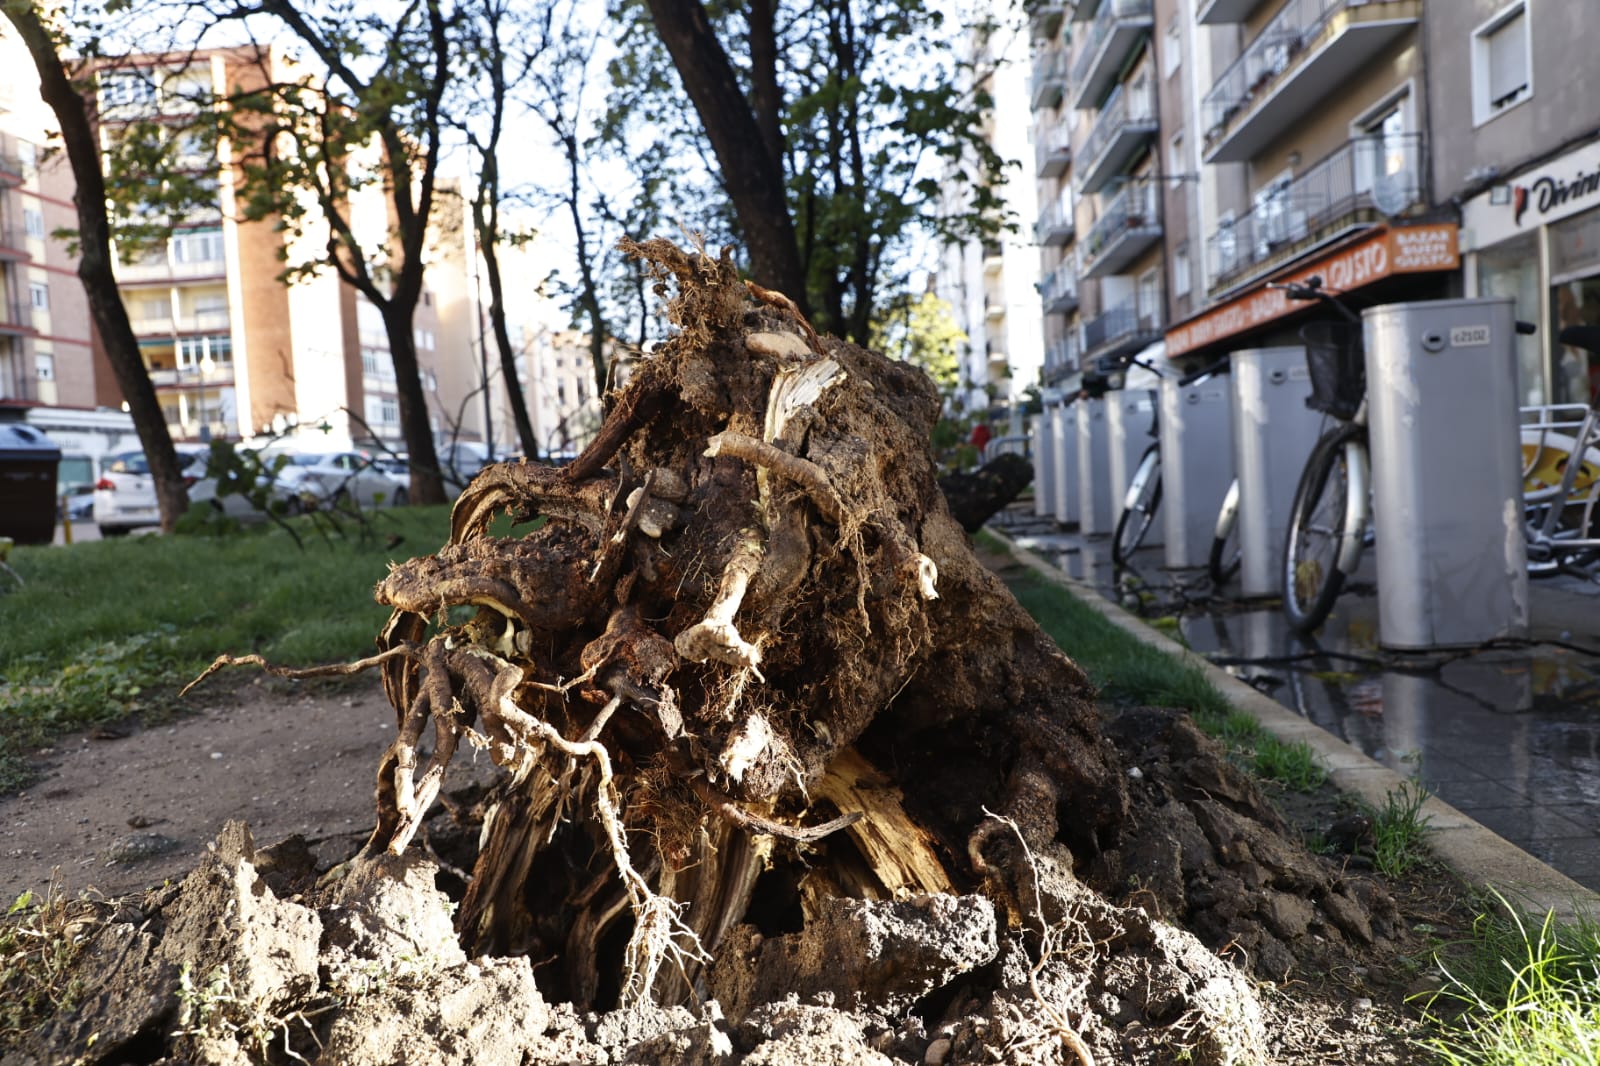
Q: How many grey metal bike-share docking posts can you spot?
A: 7